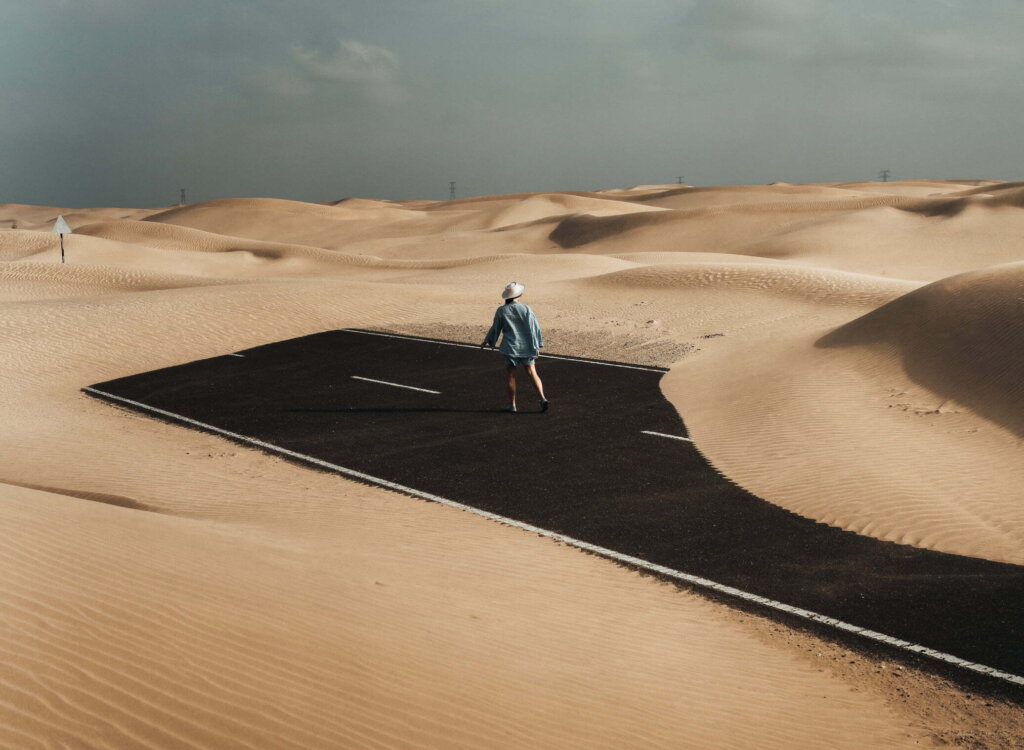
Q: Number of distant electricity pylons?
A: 4